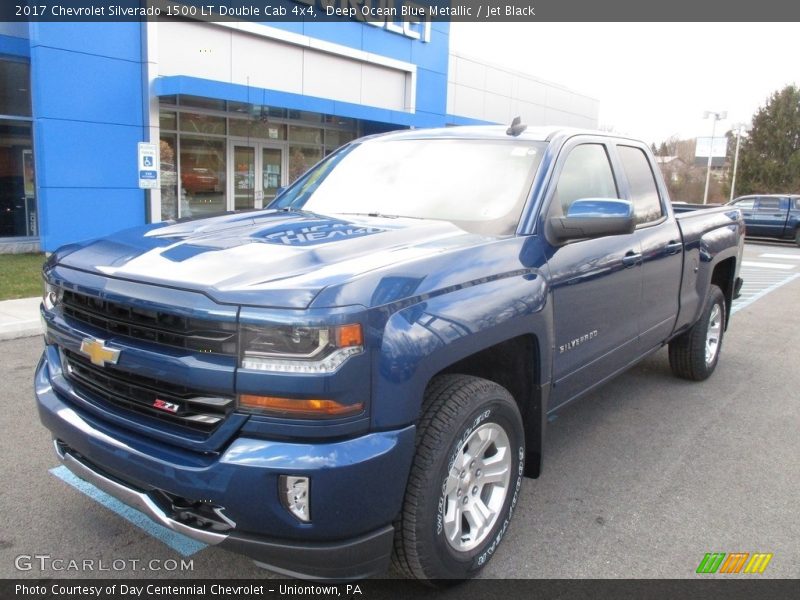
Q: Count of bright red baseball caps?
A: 0